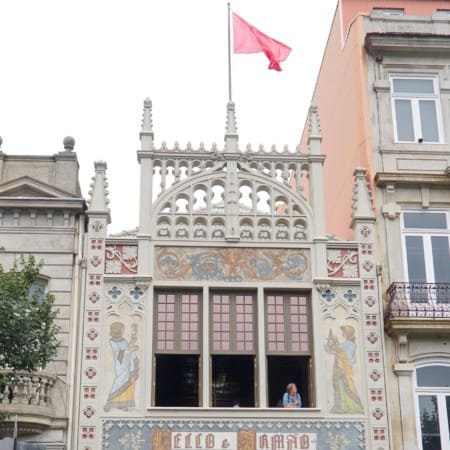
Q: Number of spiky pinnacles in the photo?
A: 5